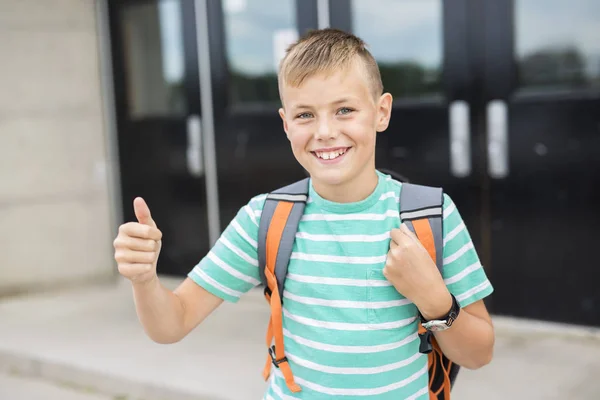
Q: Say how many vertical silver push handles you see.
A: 3